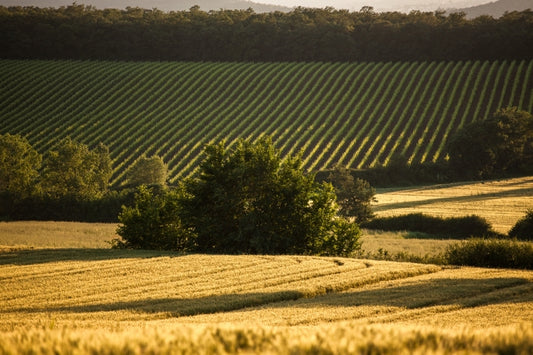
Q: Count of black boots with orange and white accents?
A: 0